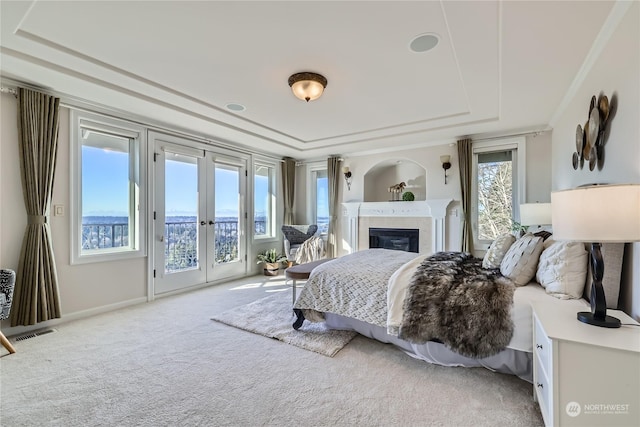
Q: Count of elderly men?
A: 0